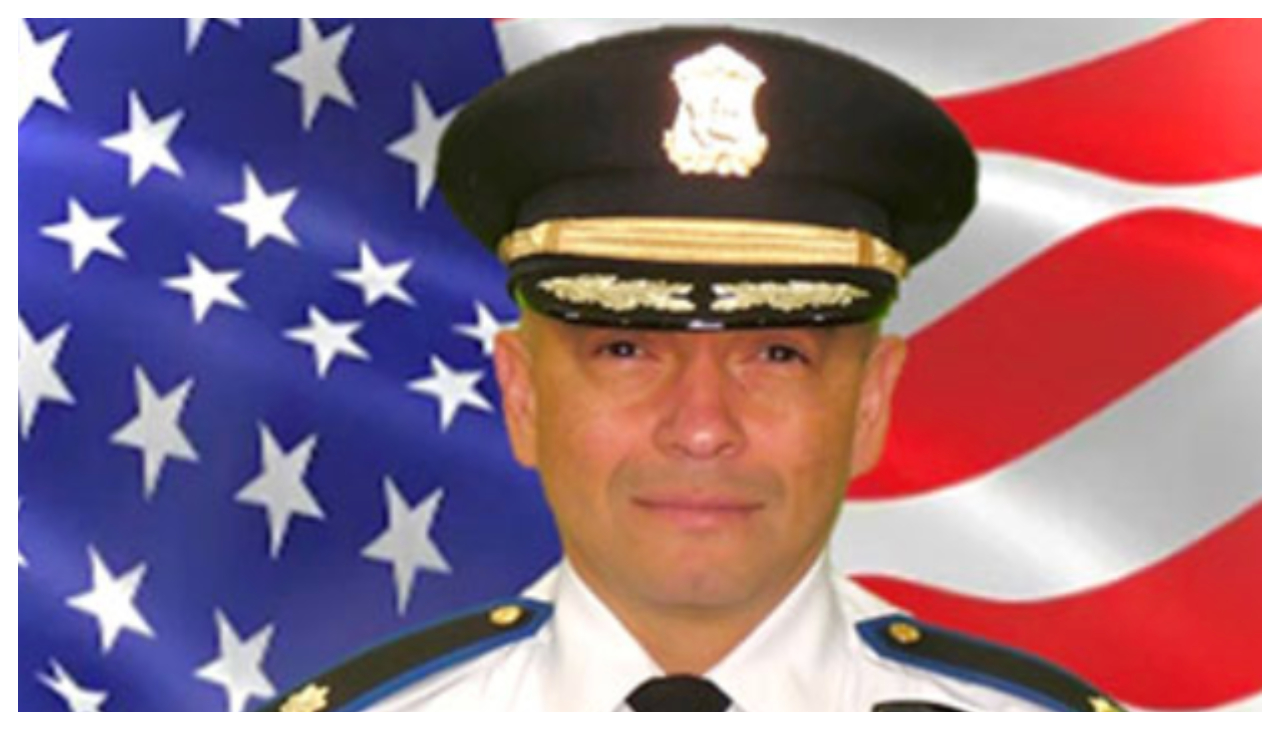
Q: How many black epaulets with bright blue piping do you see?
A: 2